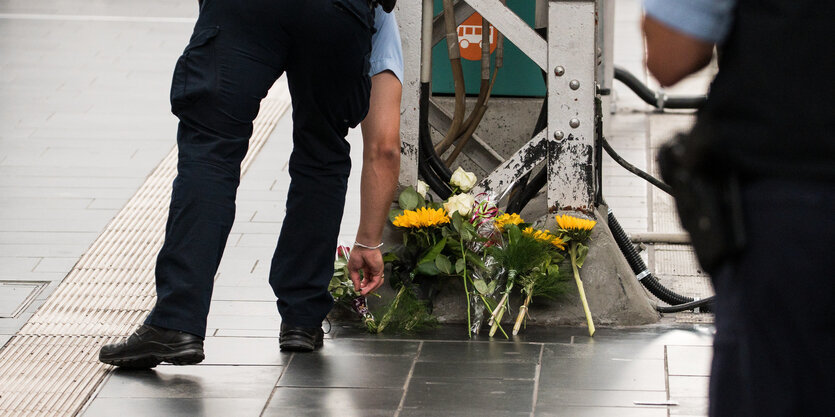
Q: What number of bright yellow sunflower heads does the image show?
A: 4